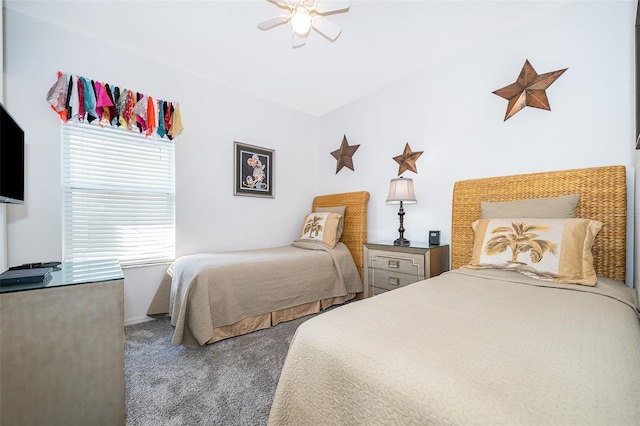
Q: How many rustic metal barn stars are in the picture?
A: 3